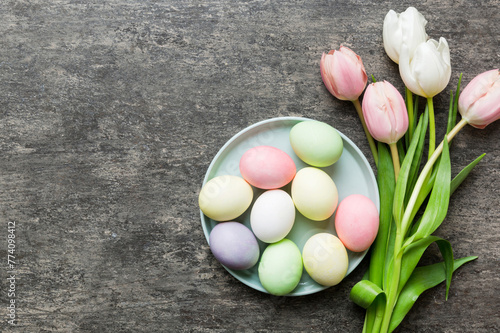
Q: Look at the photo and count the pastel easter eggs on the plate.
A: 9